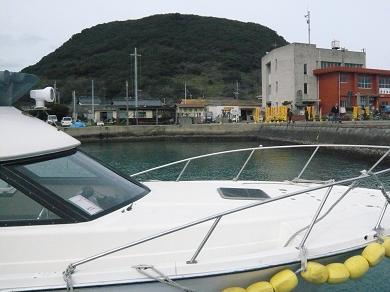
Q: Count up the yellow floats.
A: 8